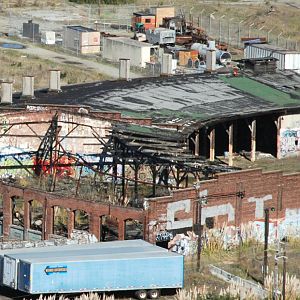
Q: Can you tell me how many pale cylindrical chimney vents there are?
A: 6